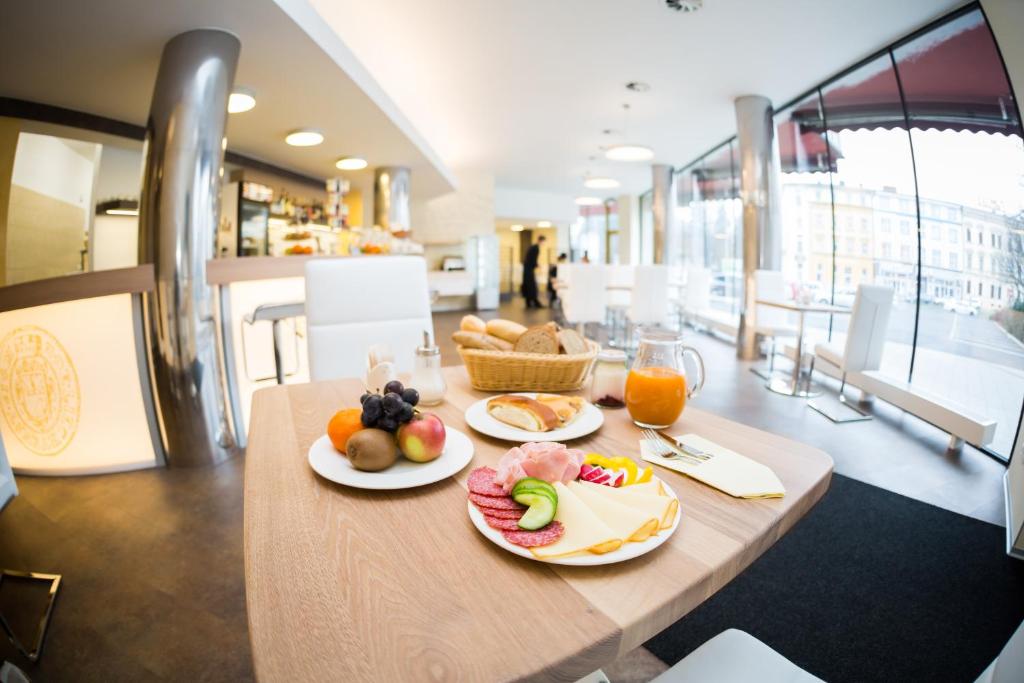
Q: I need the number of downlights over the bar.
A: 3